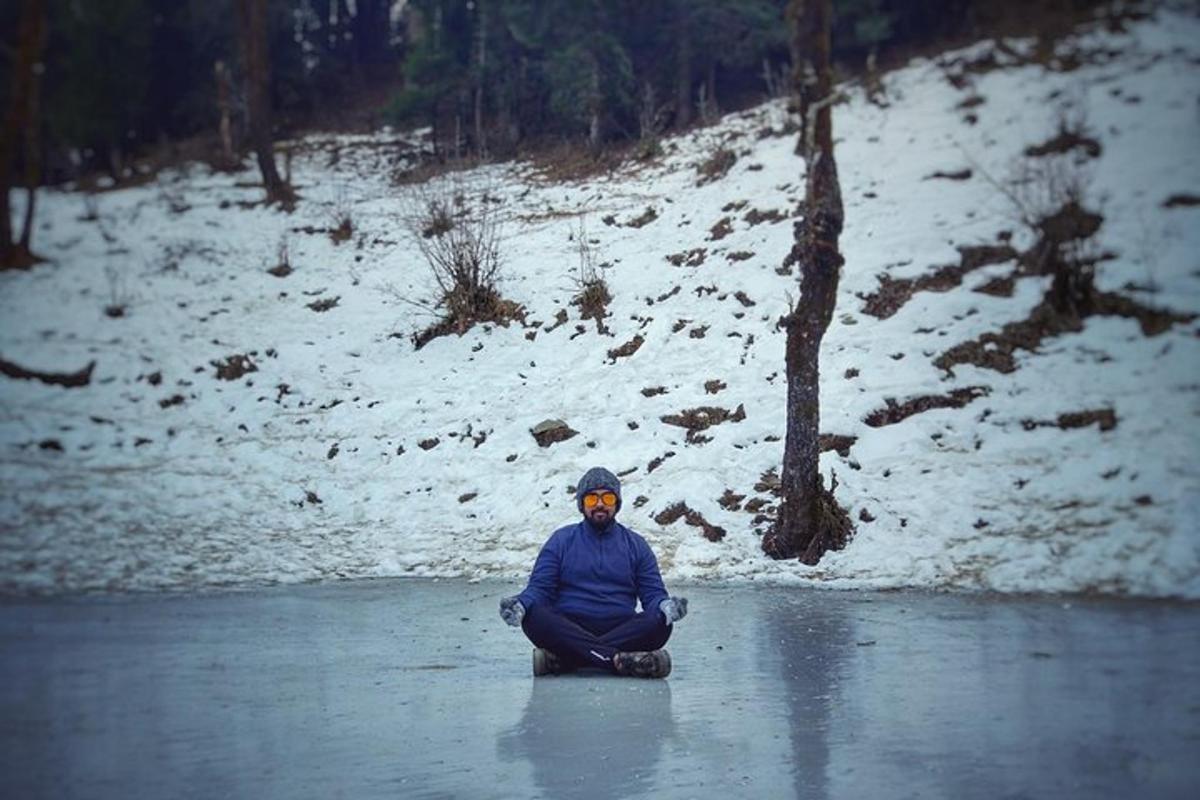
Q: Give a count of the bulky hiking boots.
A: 2